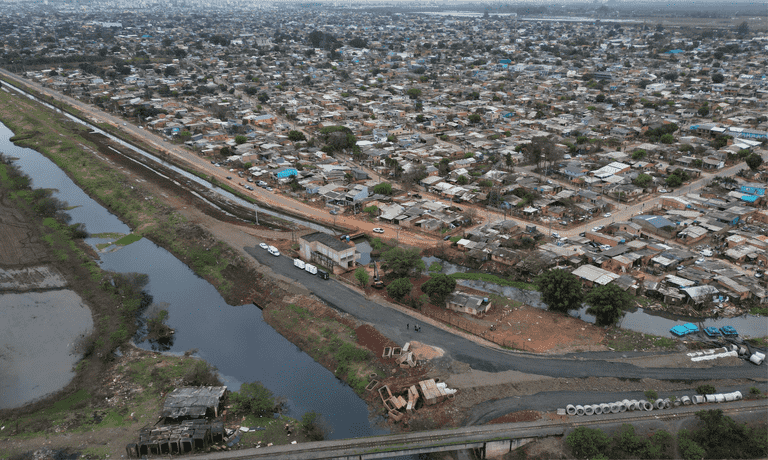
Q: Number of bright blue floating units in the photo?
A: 4